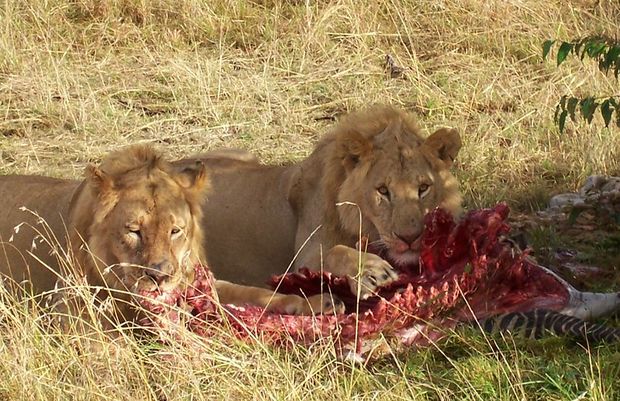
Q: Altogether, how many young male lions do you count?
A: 2